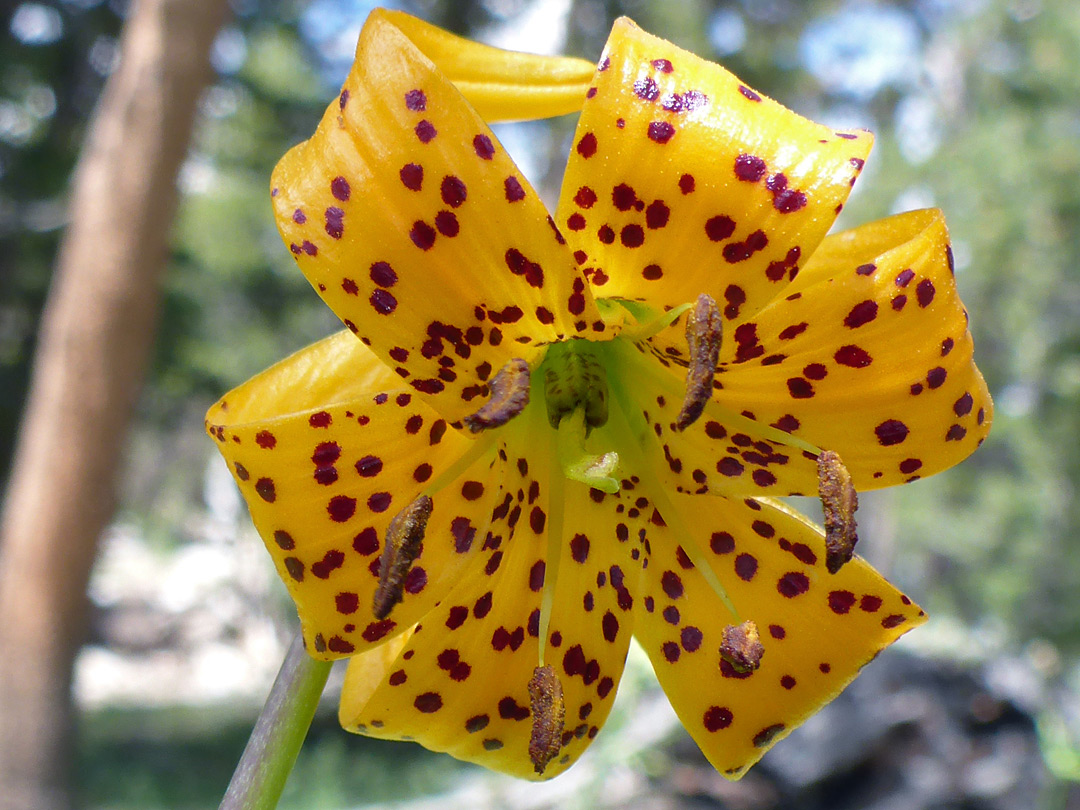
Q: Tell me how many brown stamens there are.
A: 6